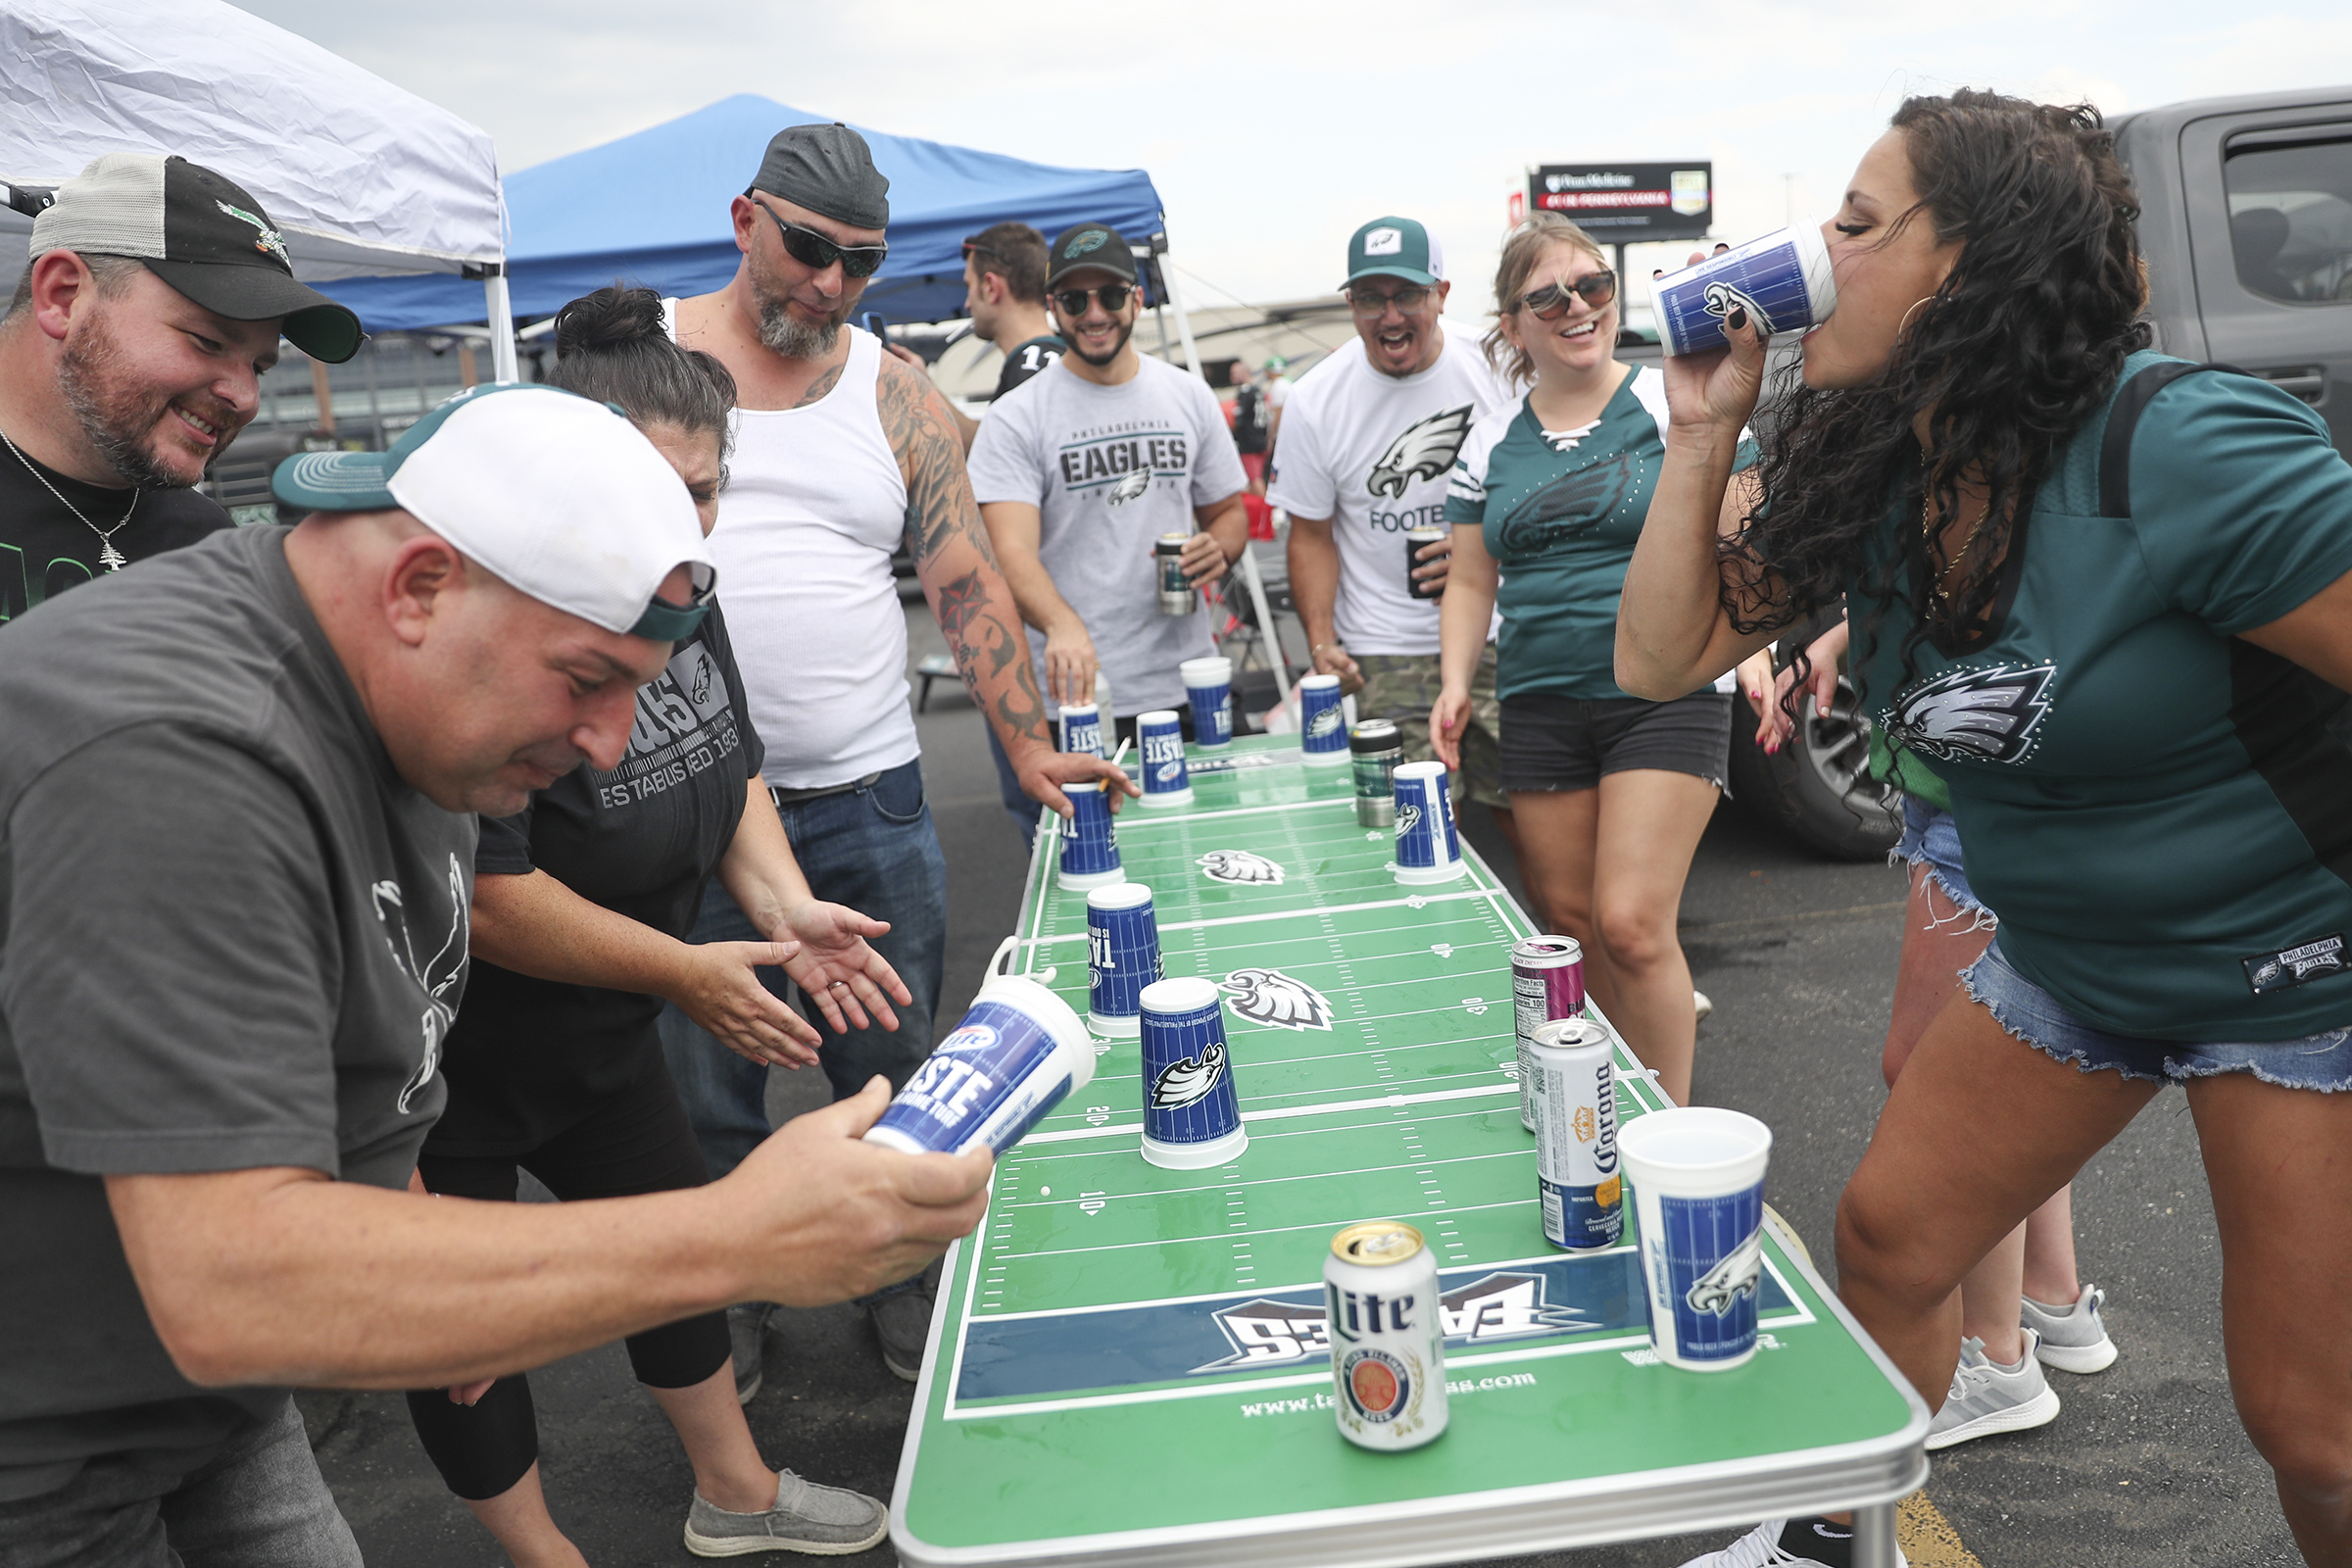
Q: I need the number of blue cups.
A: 11